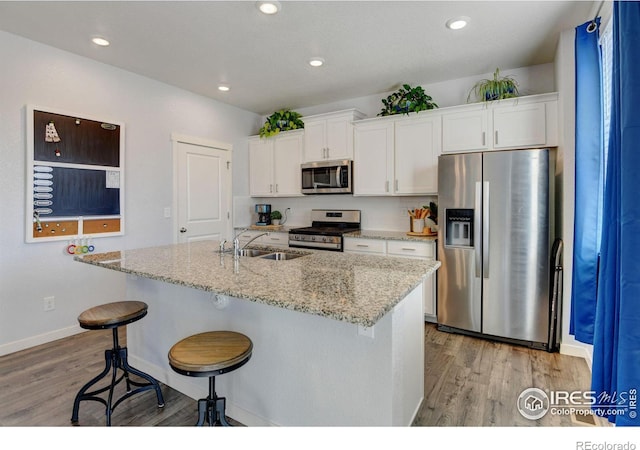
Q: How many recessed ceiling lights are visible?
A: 5